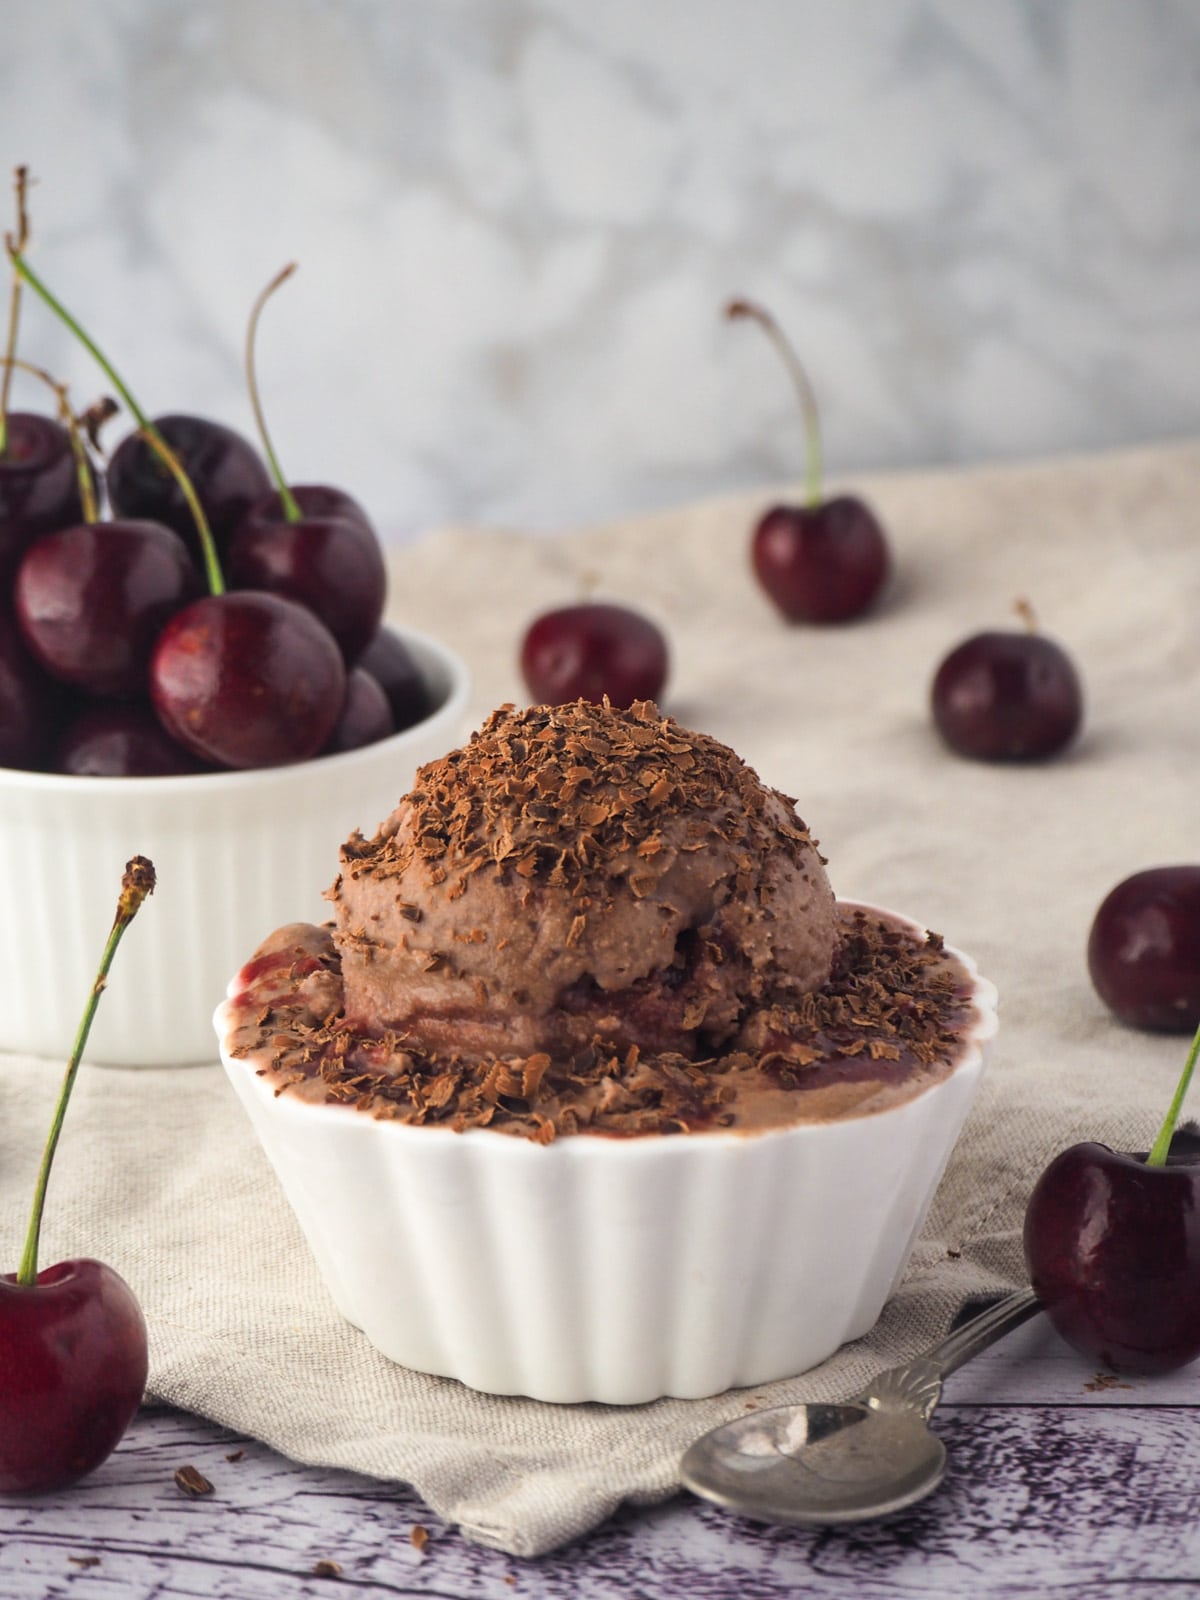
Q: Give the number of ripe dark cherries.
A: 15